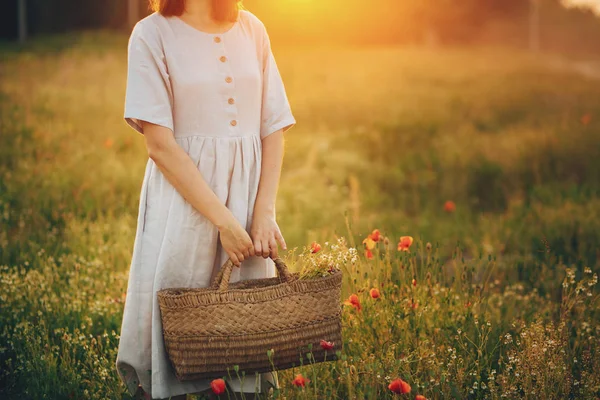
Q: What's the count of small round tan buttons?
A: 5